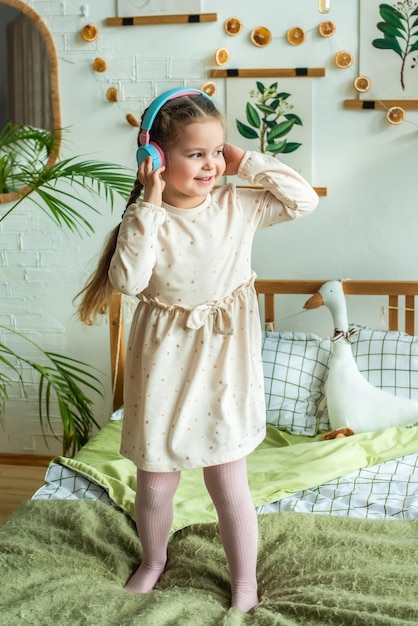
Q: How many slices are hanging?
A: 13